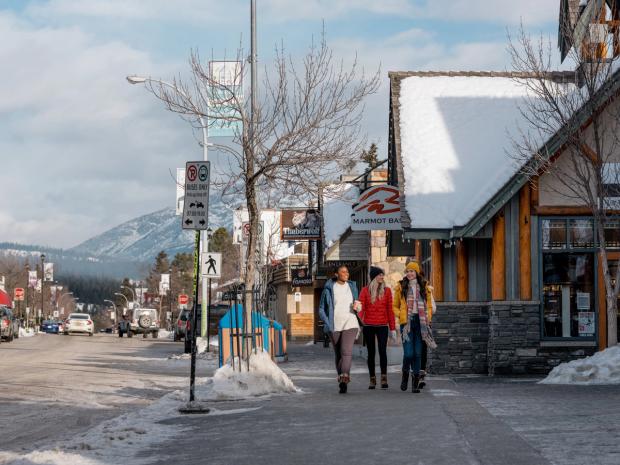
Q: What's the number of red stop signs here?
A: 2